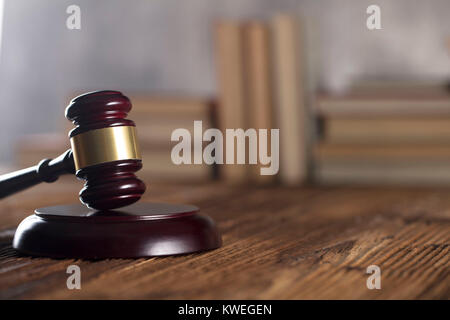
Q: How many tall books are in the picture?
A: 3